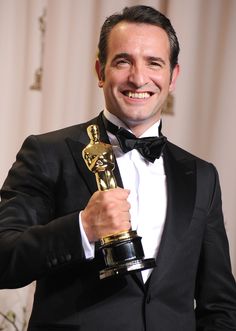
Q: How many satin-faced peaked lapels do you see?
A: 2